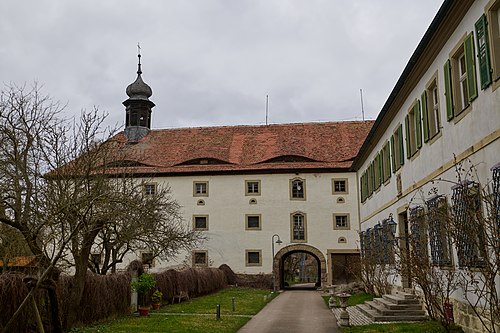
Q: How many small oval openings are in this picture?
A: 4